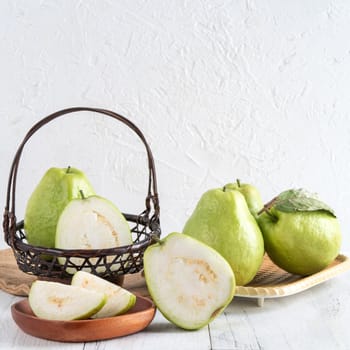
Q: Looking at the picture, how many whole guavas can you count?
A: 4